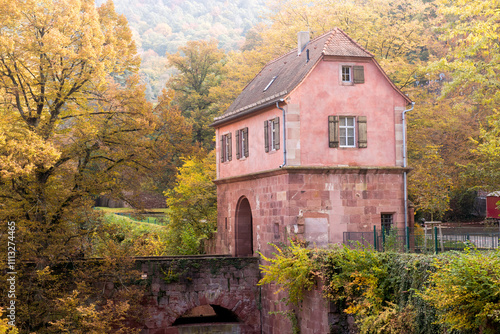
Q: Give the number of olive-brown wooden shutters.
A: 9